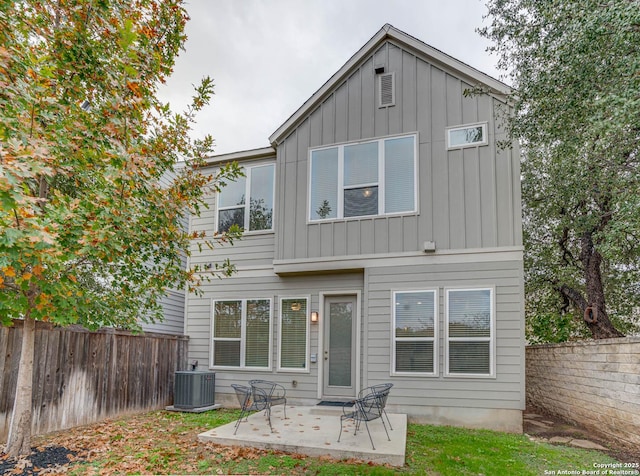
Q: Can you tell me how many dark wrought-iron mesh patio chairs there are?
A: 4